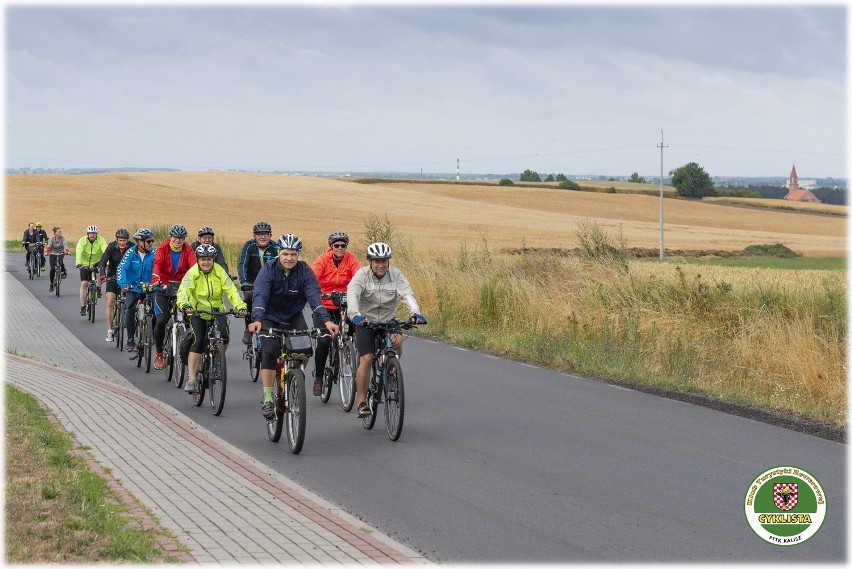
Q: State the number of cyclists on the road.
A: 13